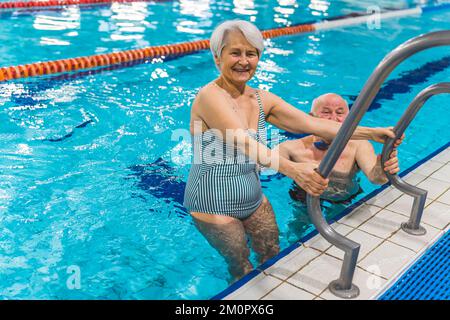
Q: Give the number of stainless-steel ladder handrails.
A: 2